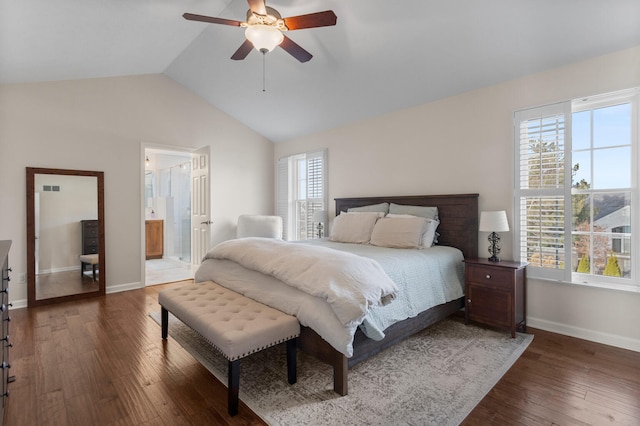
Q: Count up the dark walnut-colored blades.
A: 5